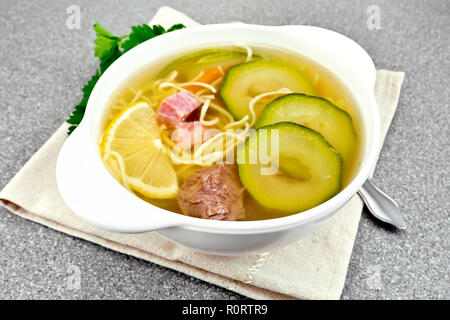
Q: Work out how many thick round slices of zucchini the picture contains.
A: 3